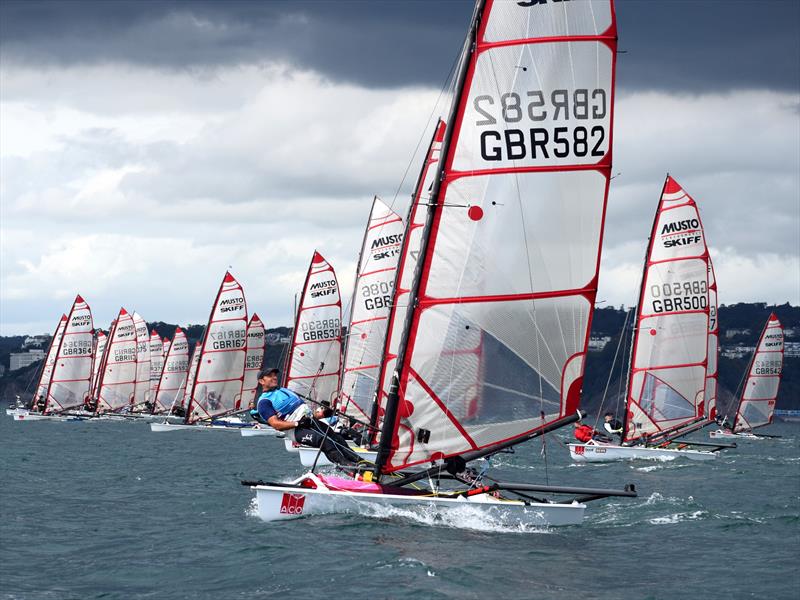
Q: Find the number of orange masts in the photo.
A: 0